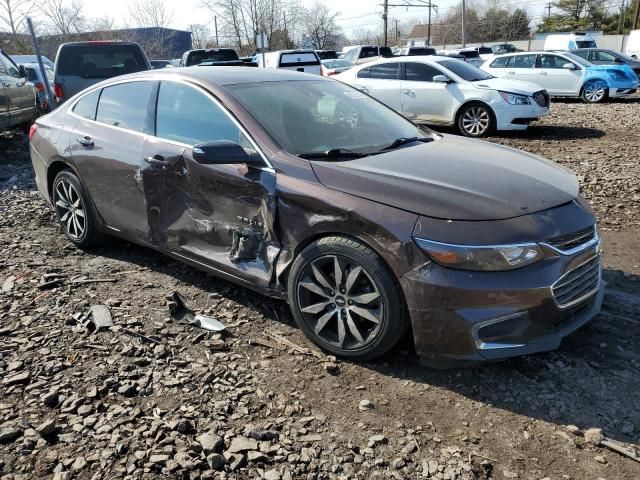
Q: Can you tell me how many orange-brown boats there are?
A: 0